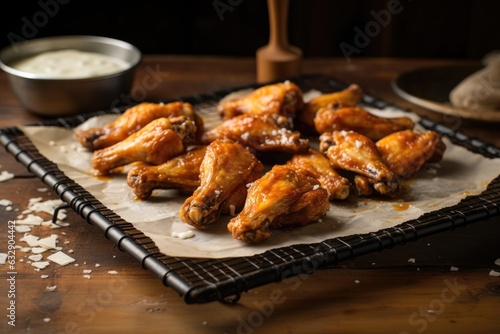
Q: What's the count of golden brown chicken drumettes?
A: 12